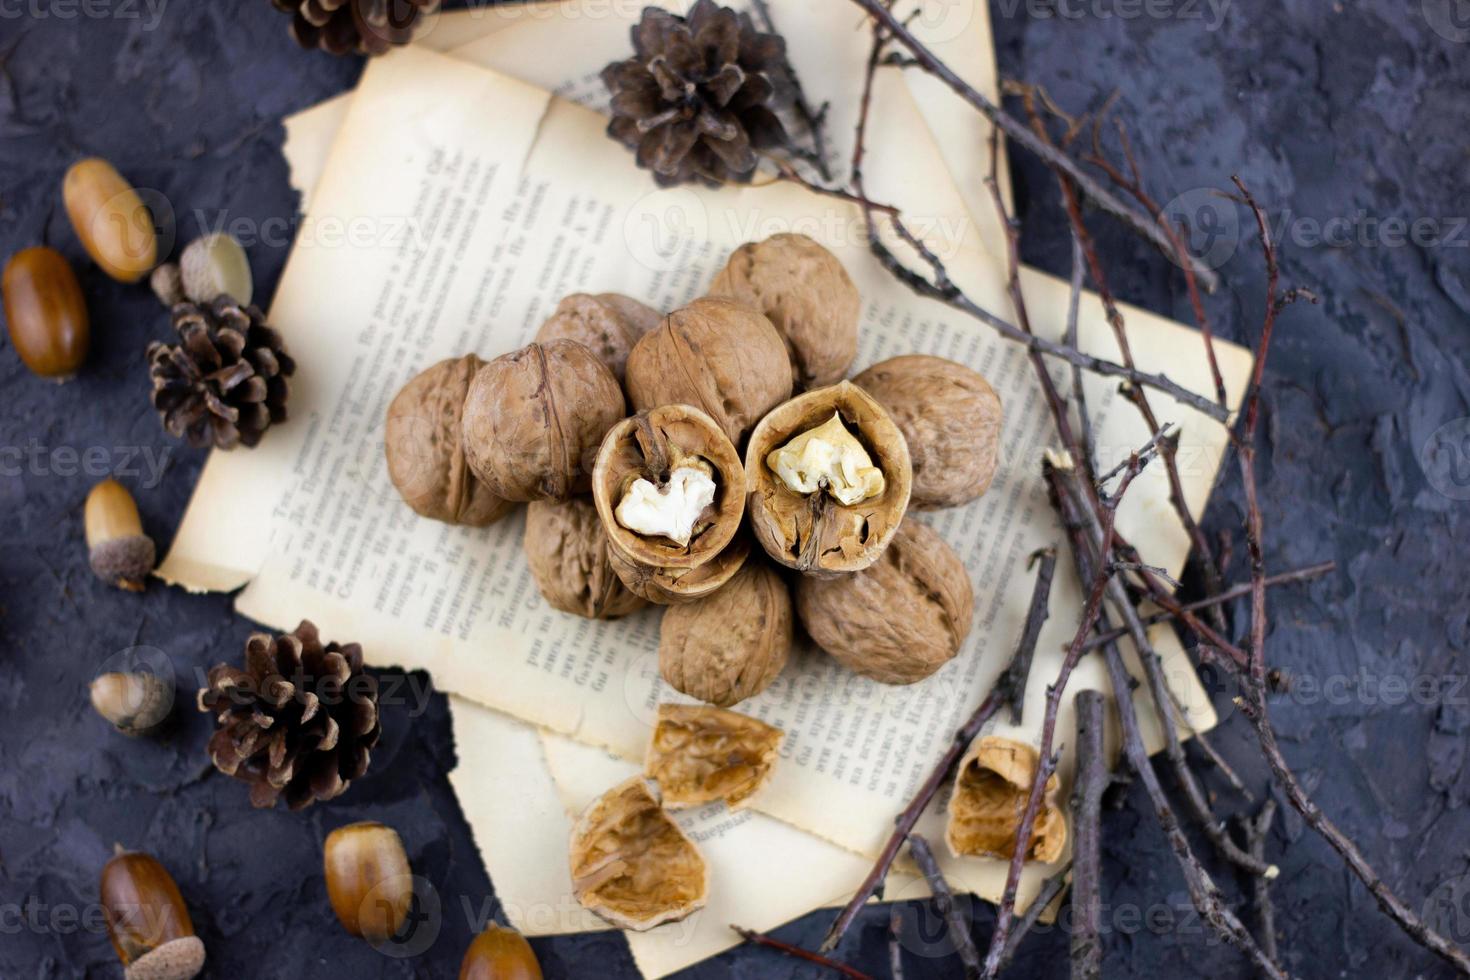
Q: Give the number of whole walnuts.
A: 9